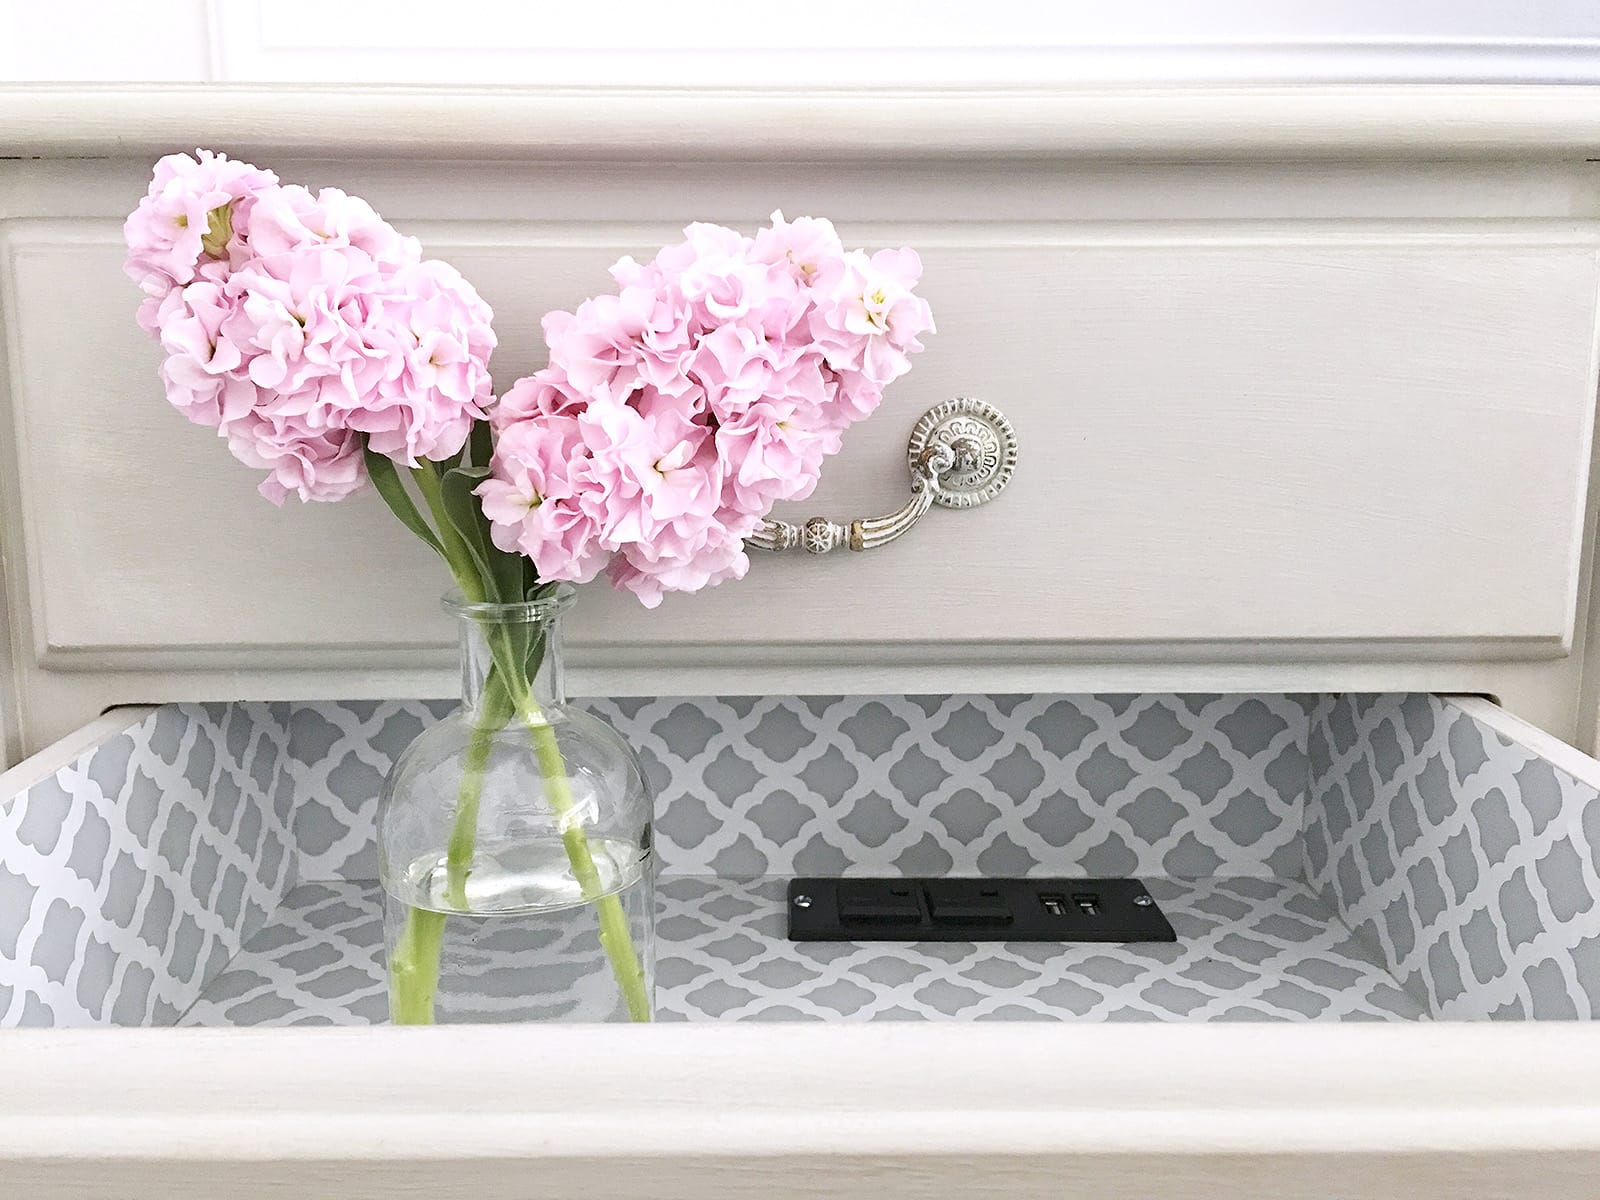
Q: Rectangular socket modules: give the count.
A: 2